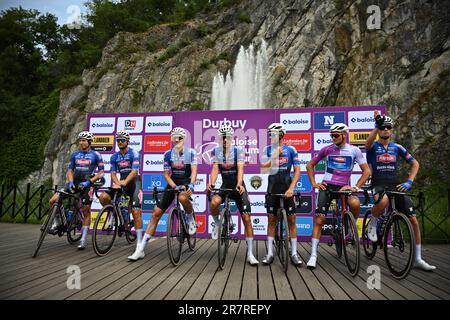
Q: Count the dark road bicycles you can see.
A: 7